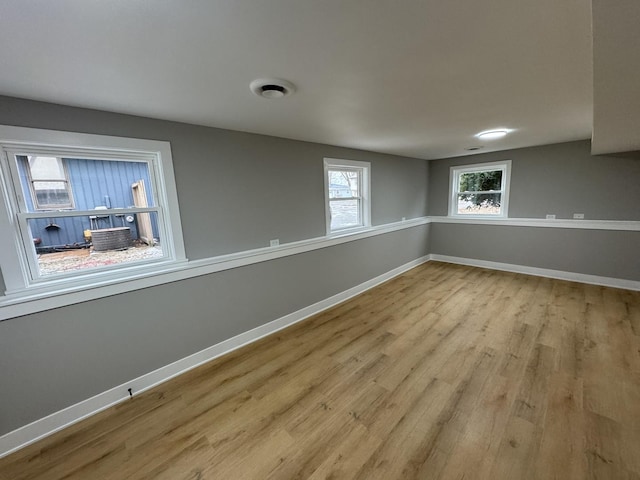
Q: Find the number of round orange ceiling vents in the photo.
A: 0